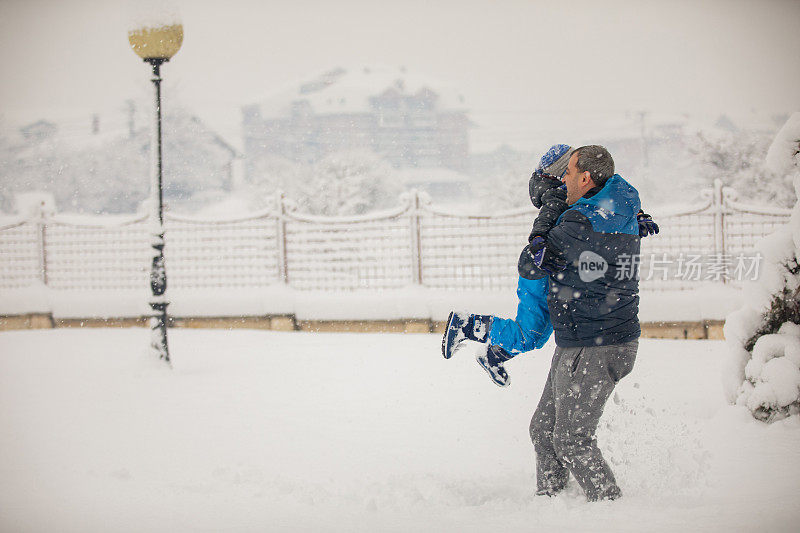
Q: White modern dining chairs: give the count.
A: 0